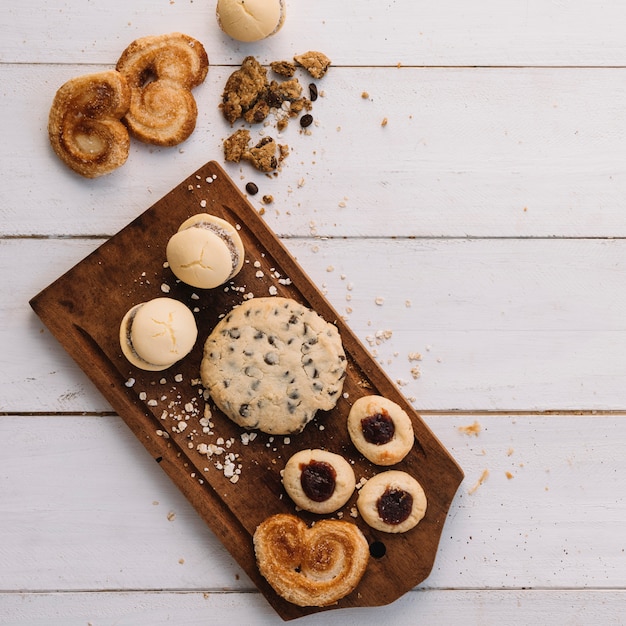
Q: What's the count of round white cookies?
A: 3